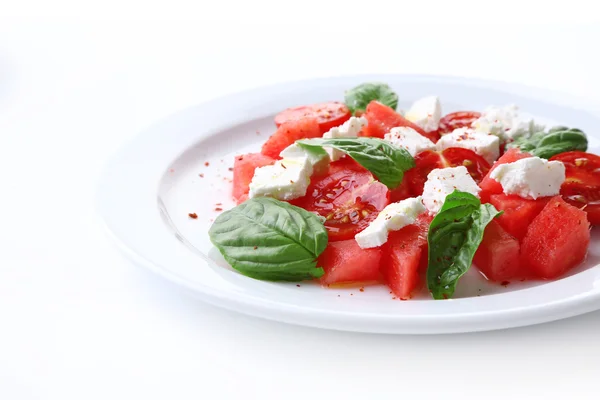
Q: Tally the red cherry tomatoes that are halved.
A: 5